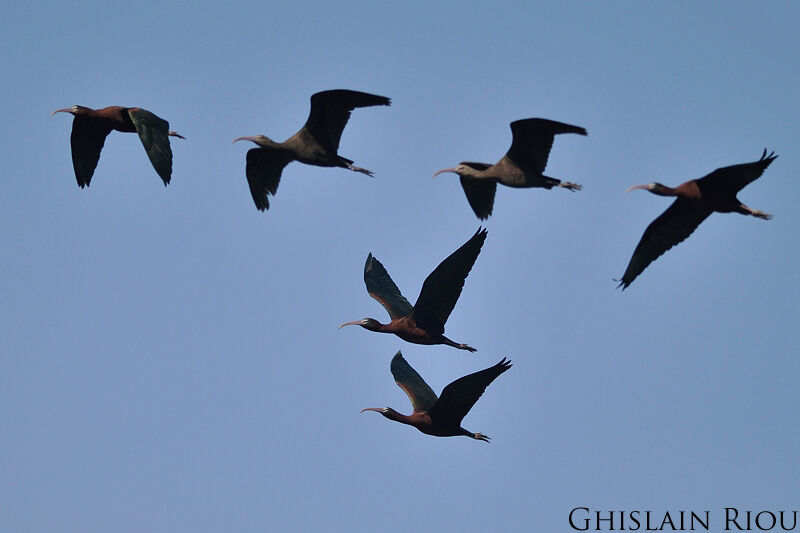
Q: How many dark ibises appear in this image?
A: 6